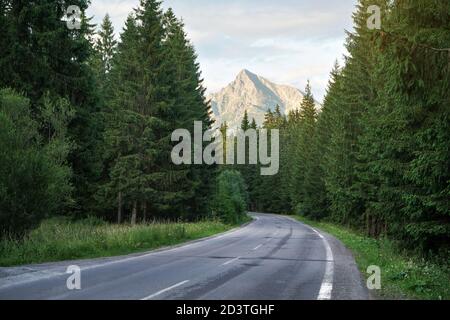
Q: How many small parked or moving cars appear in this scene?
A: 0